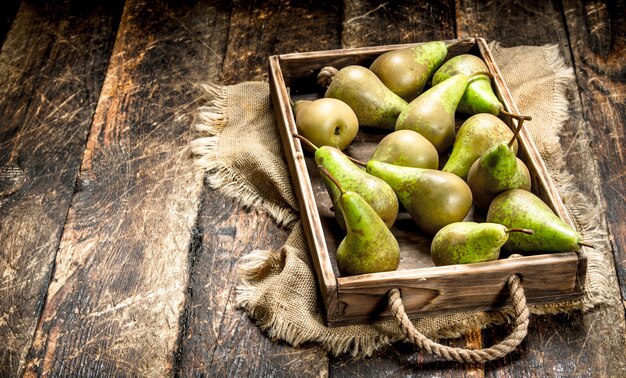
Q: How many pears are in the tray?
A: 13